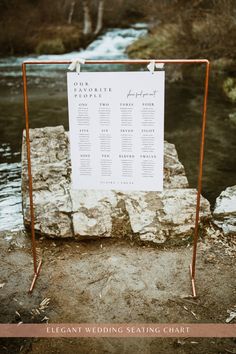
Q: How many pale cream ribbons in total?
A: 2